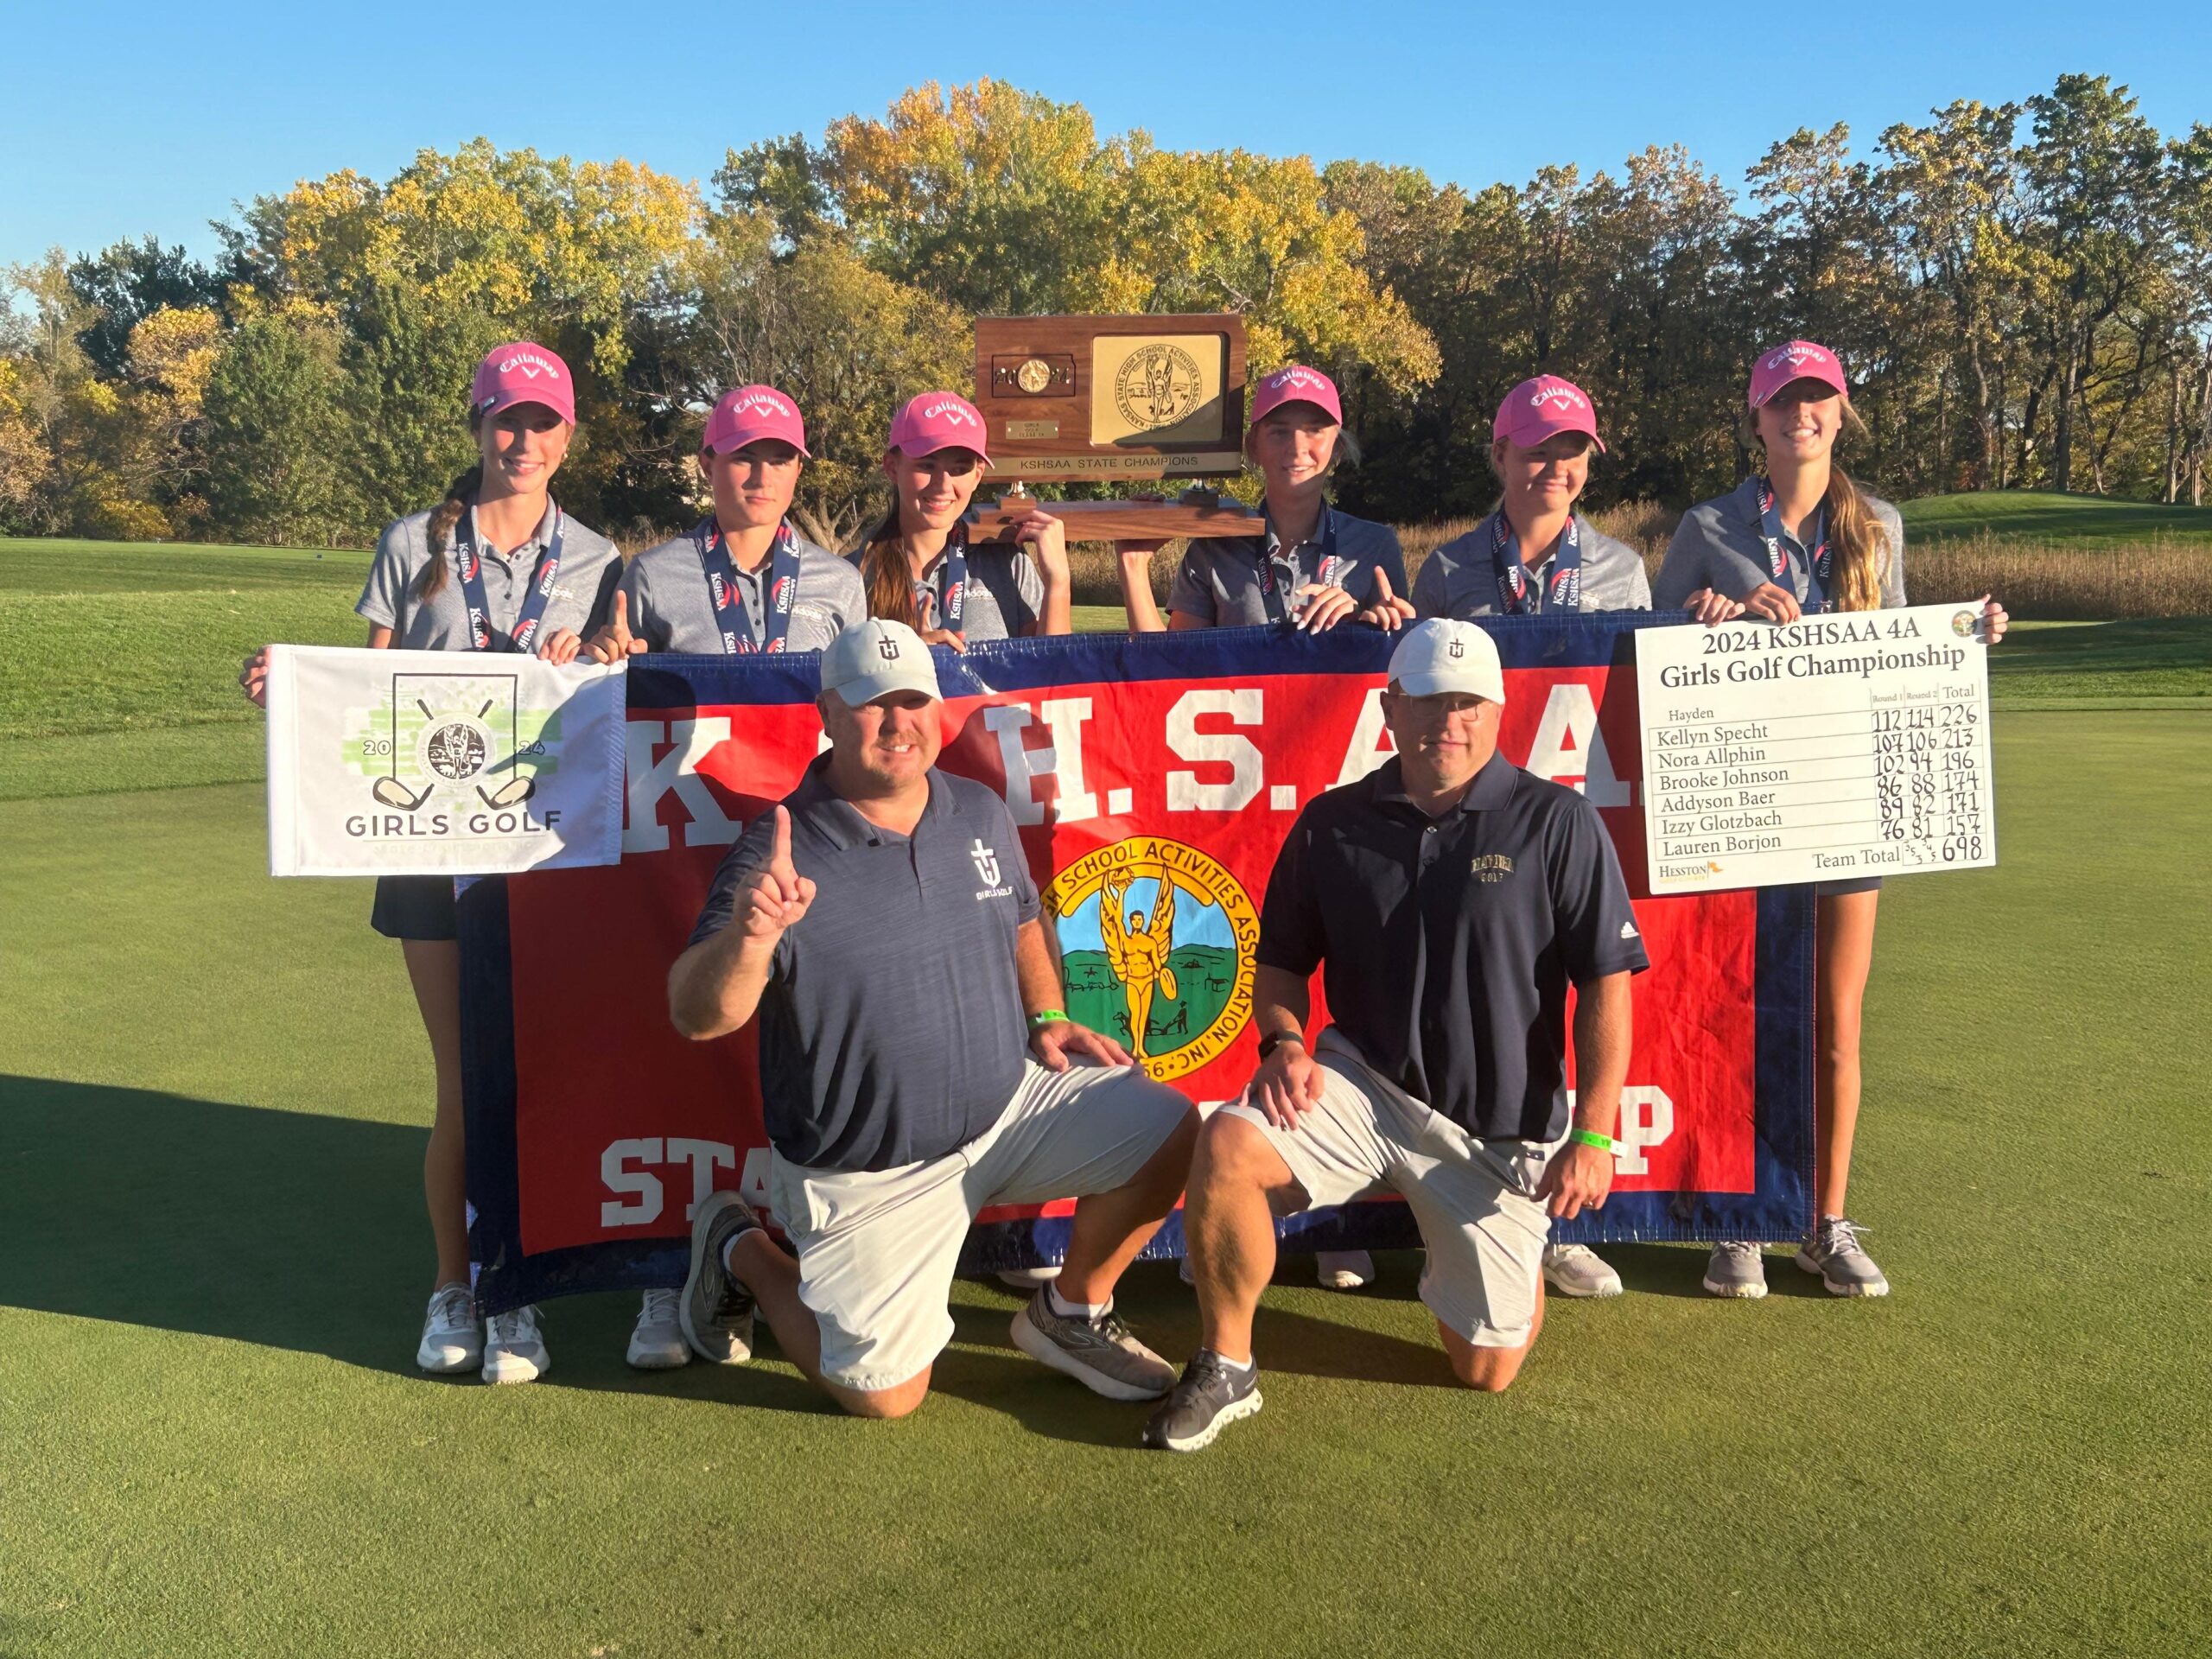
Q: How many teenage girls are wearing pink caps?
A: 6